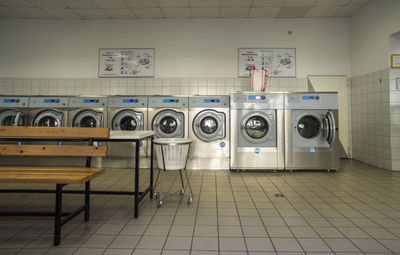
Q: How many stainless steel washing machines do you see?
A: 8